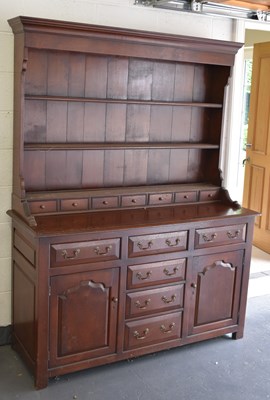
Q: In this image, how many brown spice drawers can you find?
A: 7